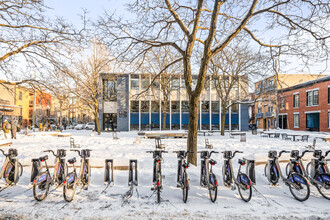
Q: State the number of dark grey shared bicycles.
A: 10